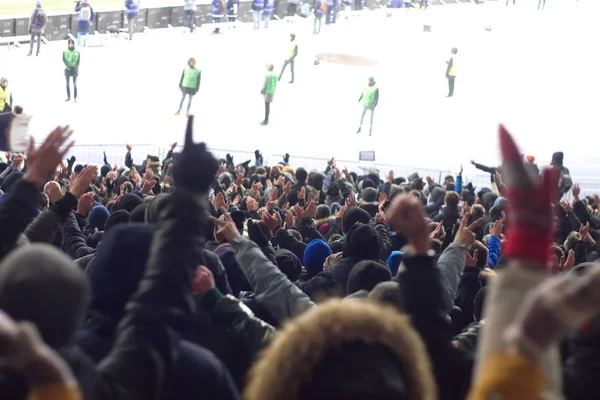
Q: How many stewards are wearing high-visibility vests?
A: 7